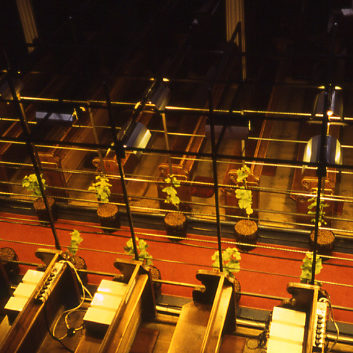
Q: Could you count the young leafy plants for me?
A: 9